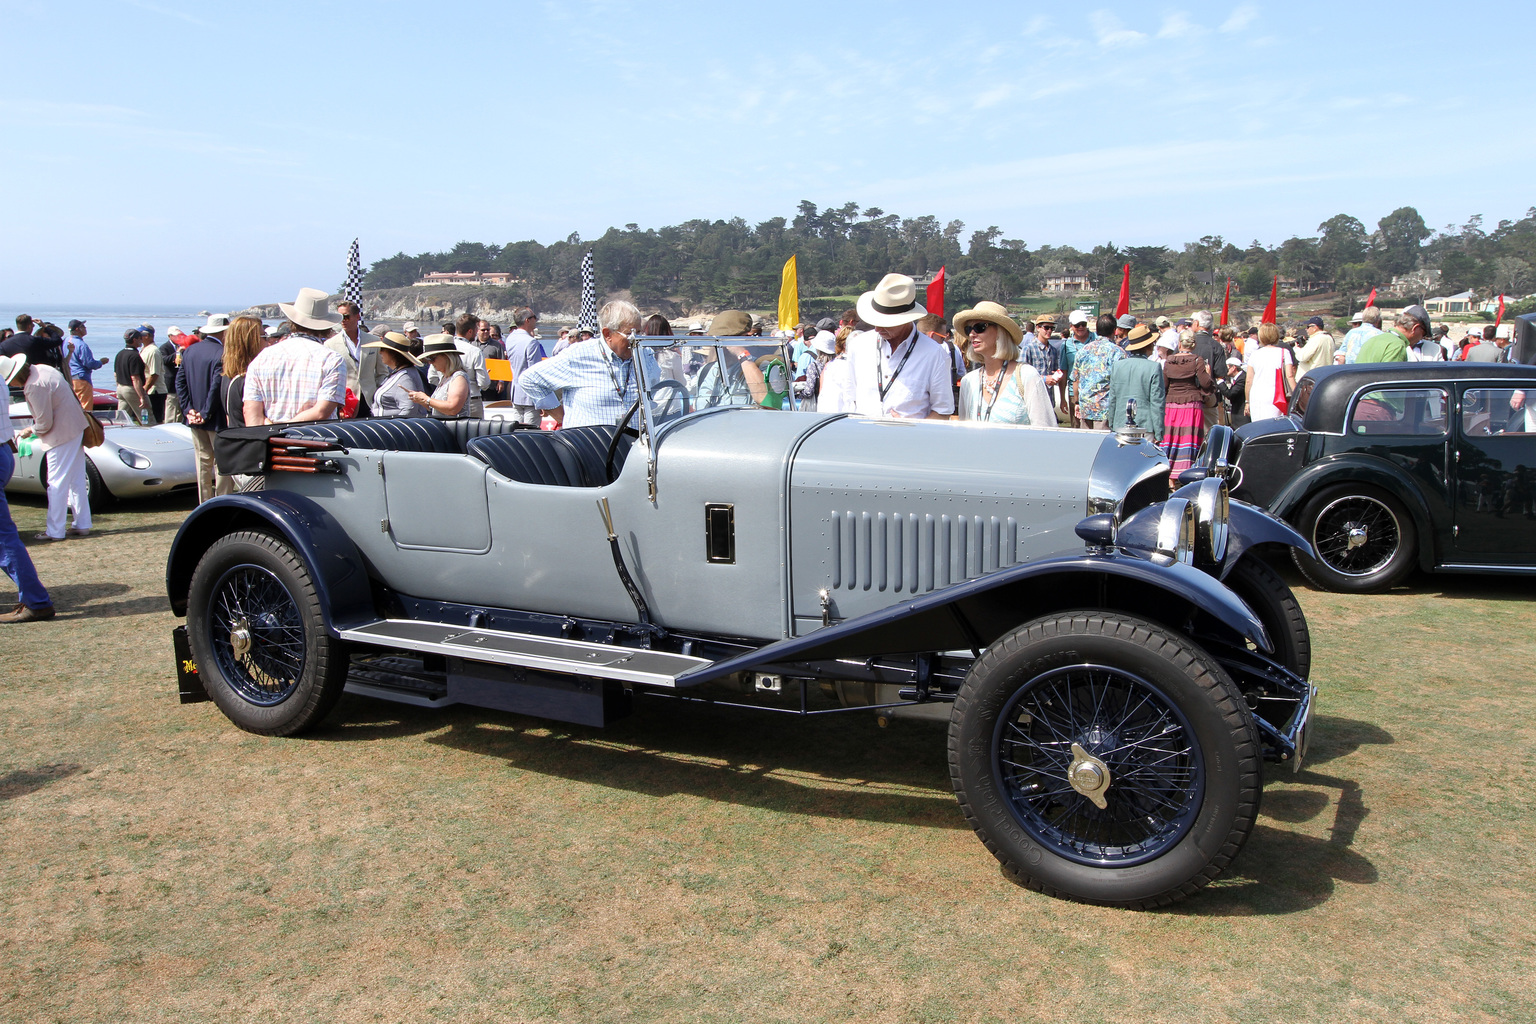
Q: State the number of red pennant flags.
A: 6